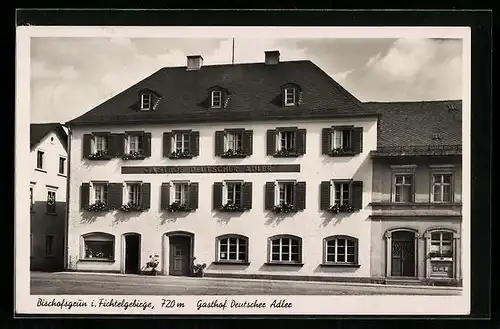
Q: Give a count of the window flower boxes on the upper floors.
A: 12